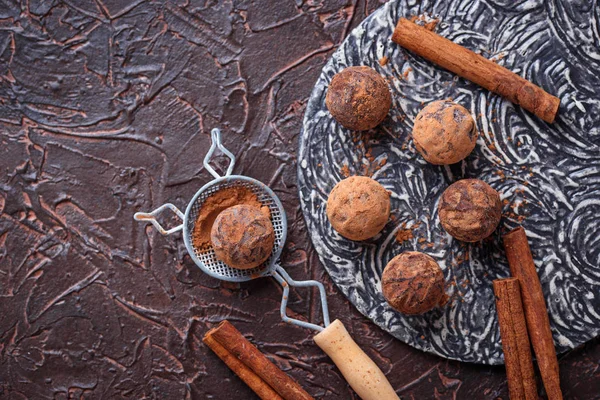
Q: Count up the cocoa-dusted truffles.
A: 6